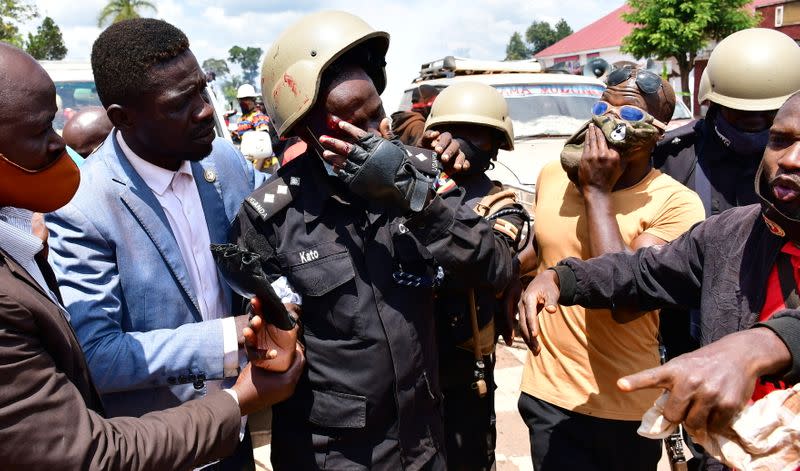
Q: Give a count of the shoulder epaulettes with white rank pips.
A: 2